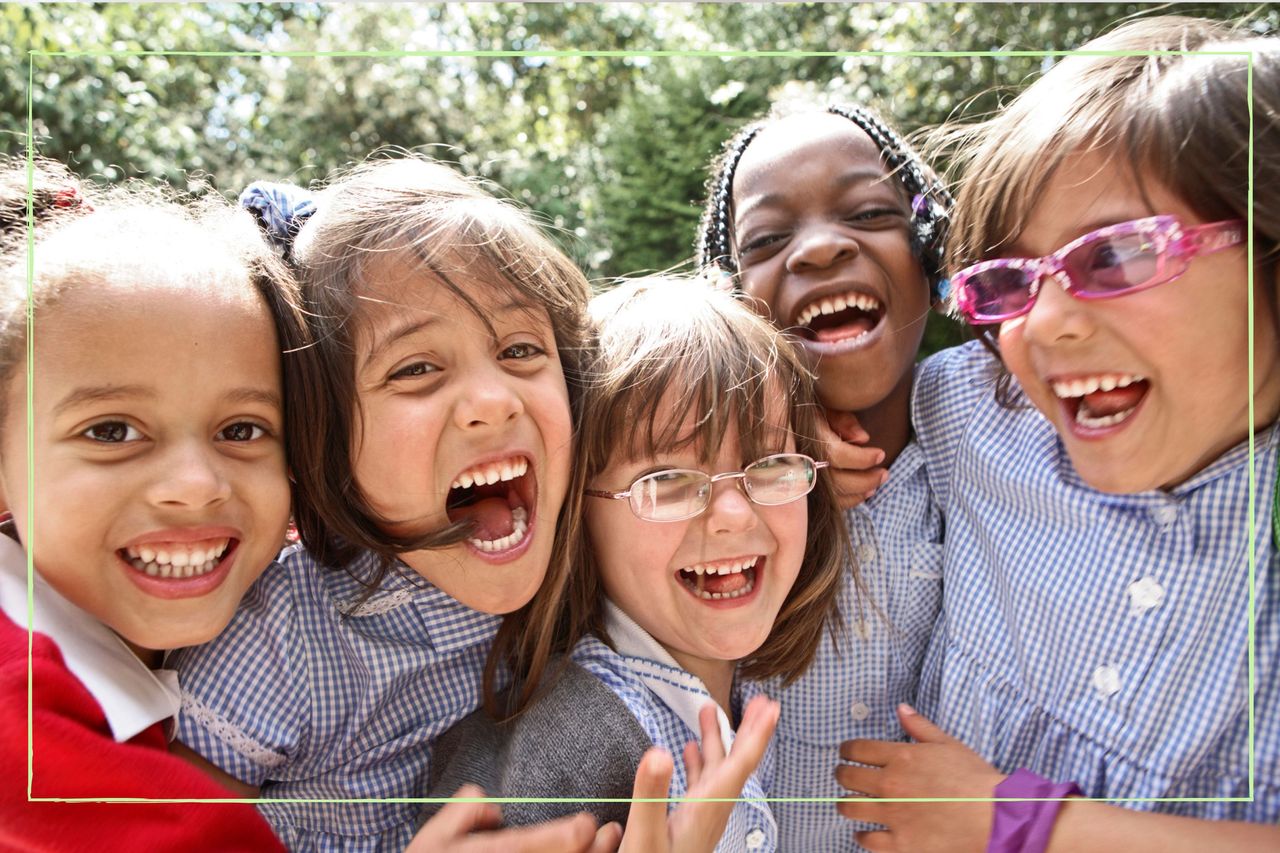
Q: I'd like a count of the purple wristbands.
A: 1